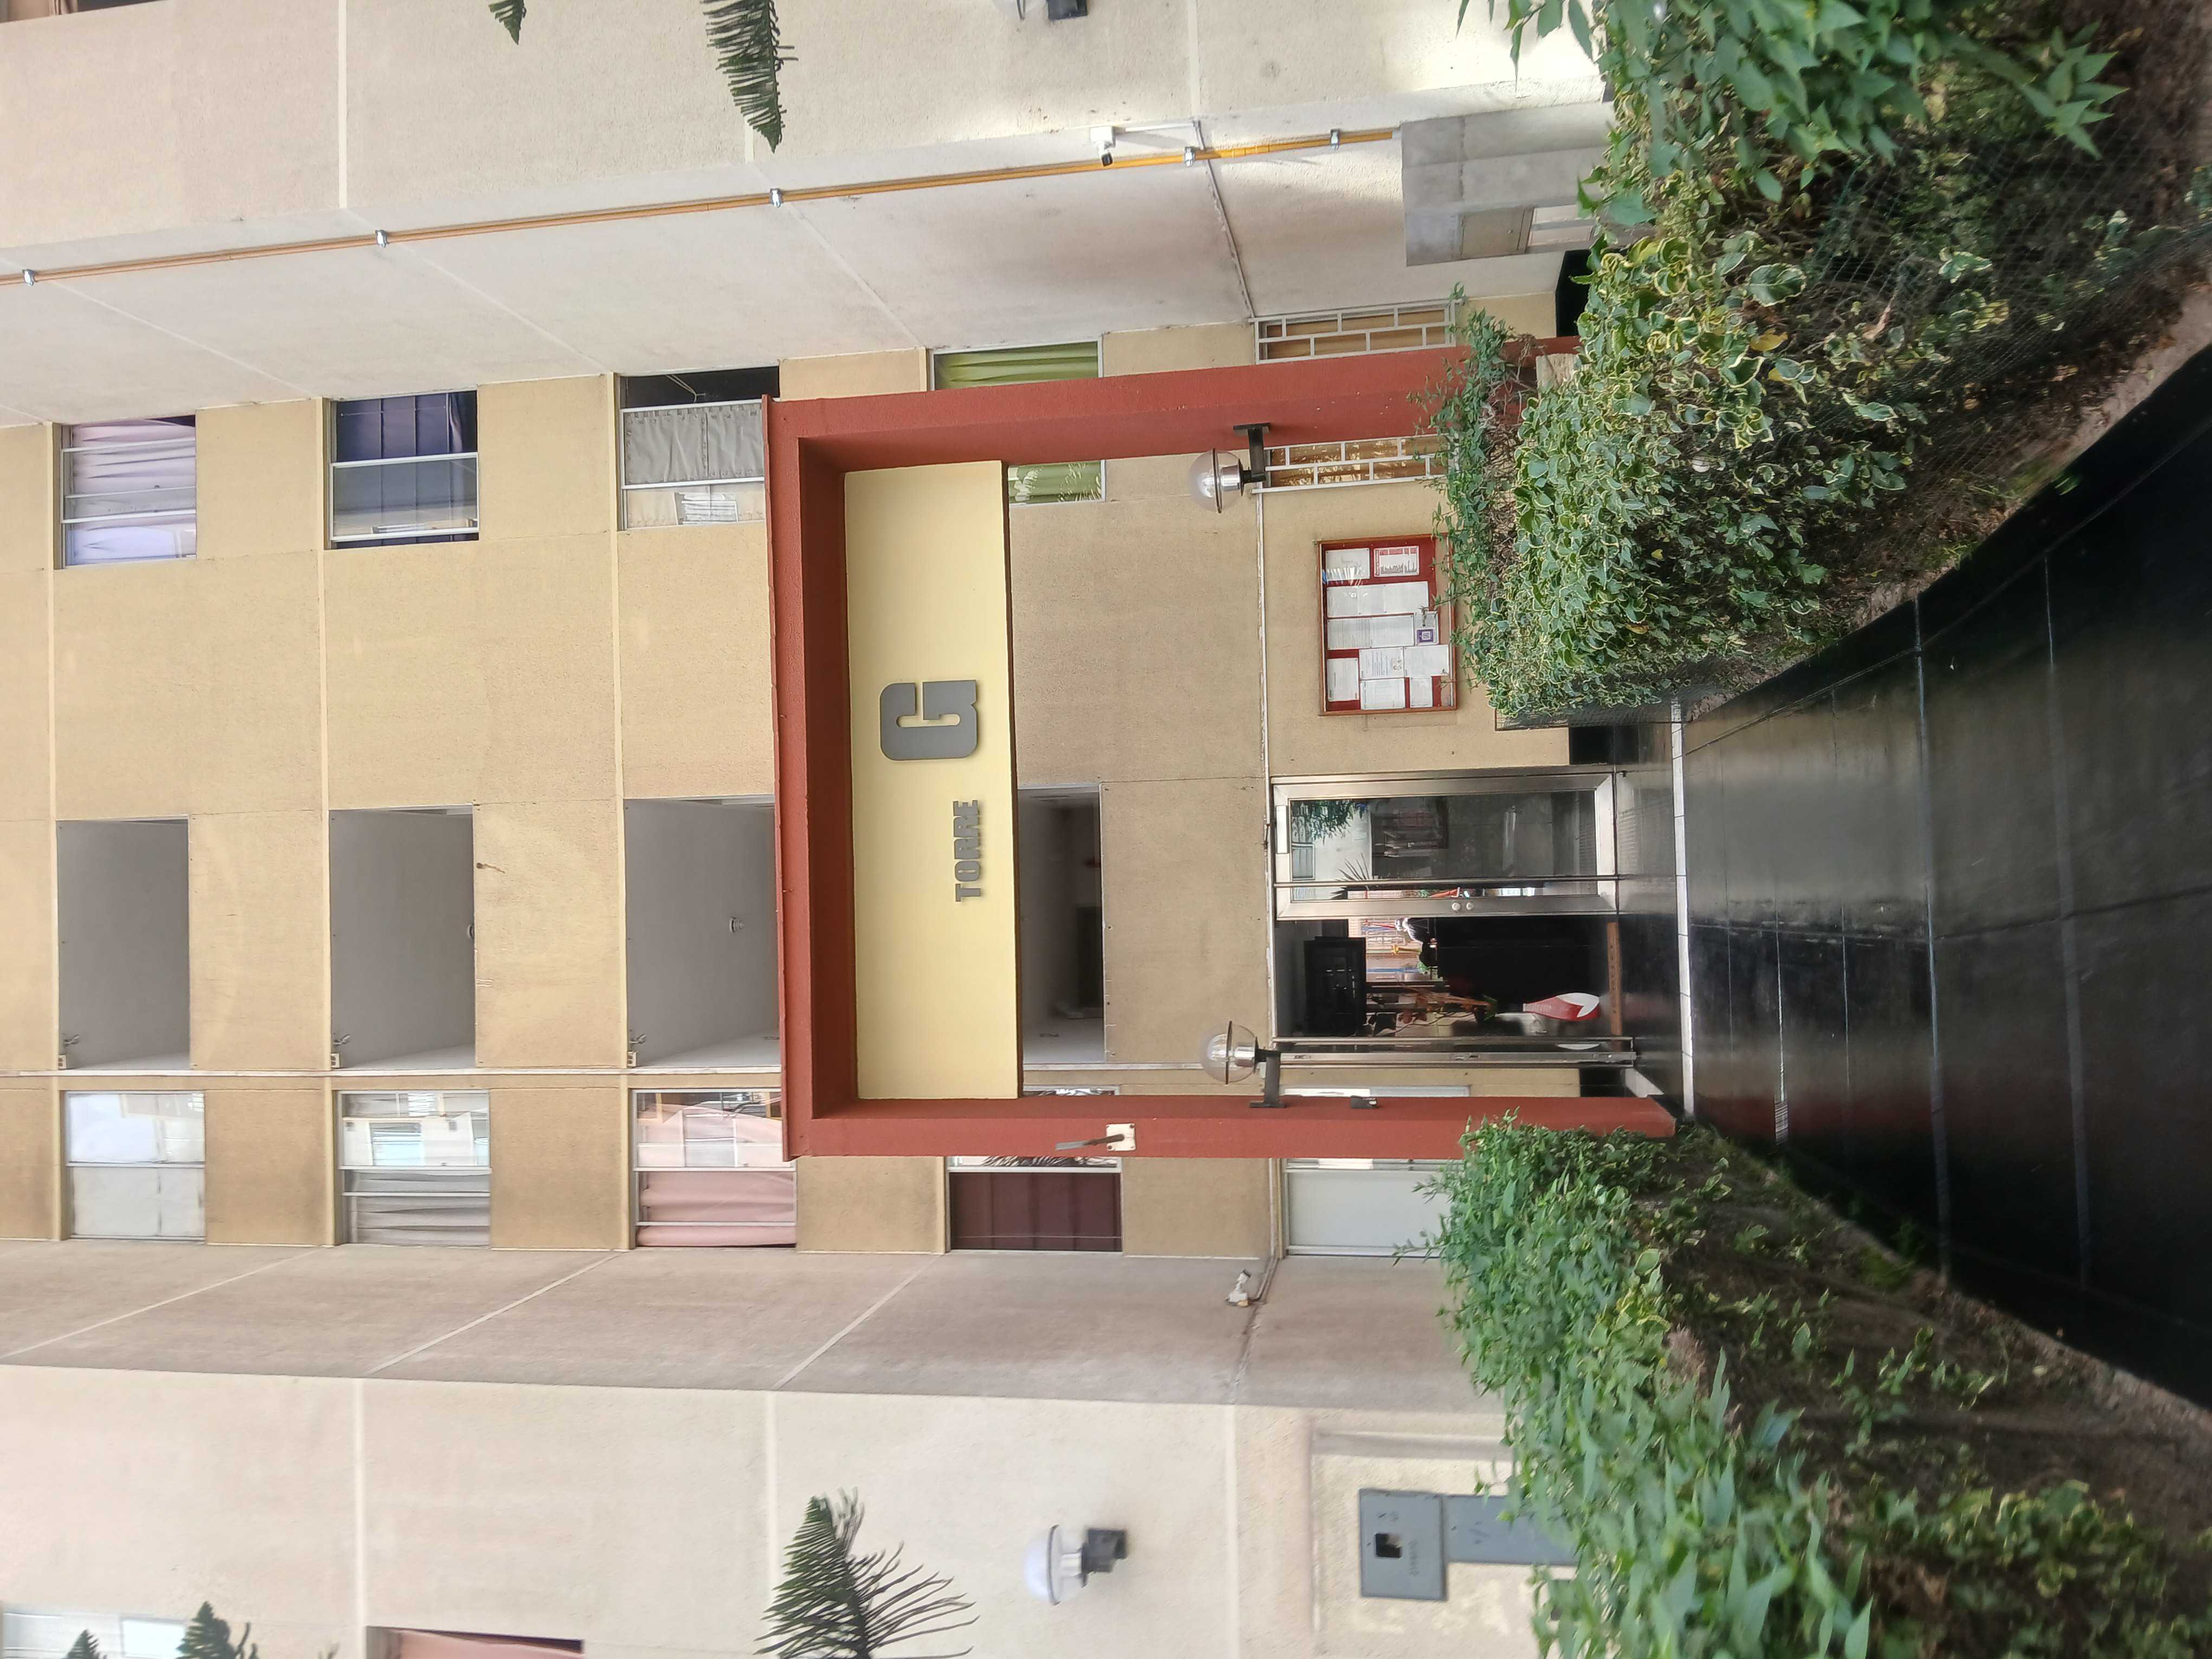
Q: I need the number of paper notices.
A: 13